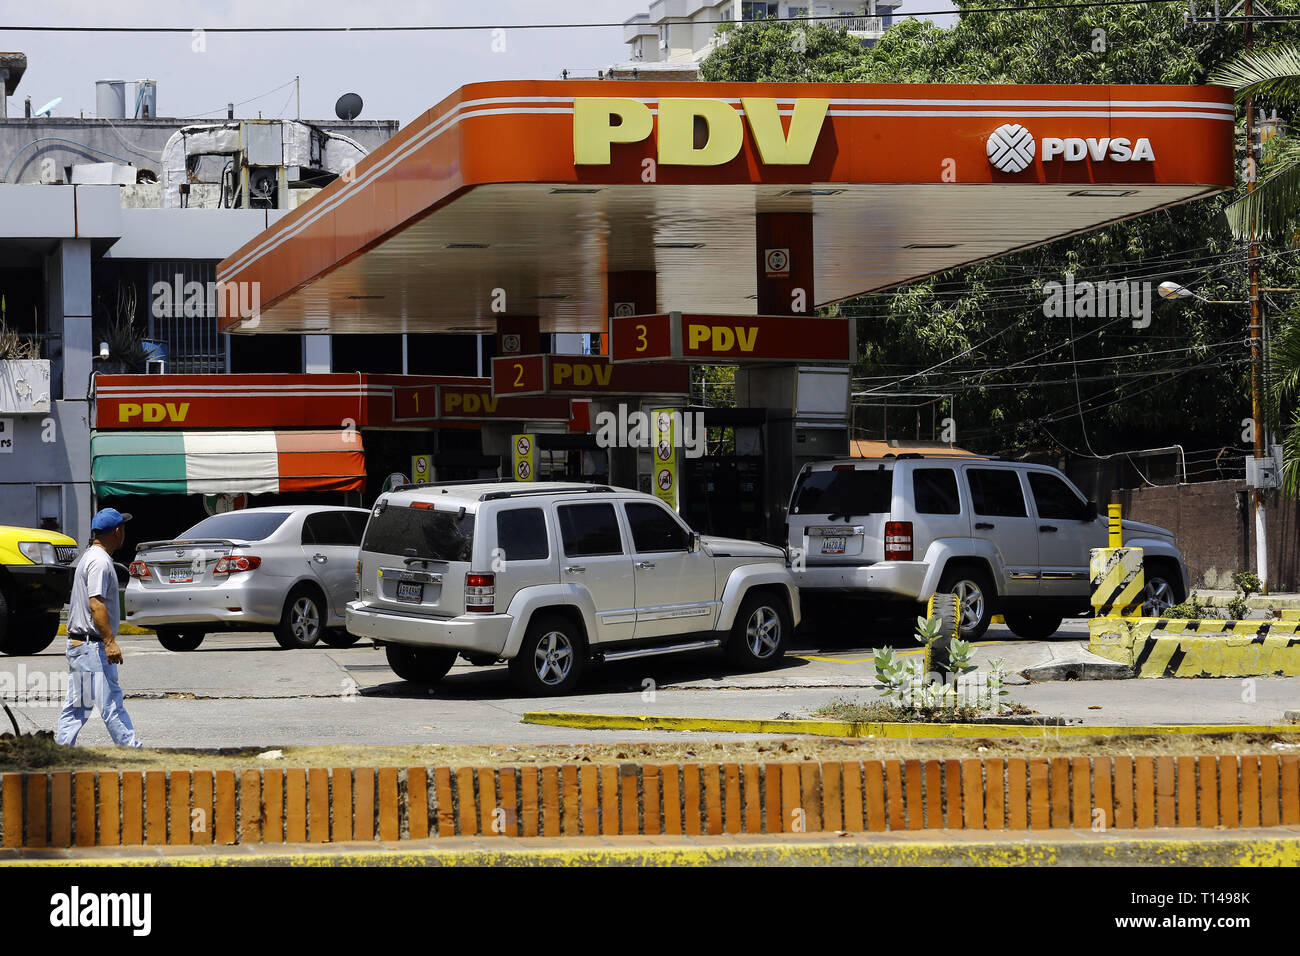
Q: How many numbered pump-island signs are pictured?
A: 3